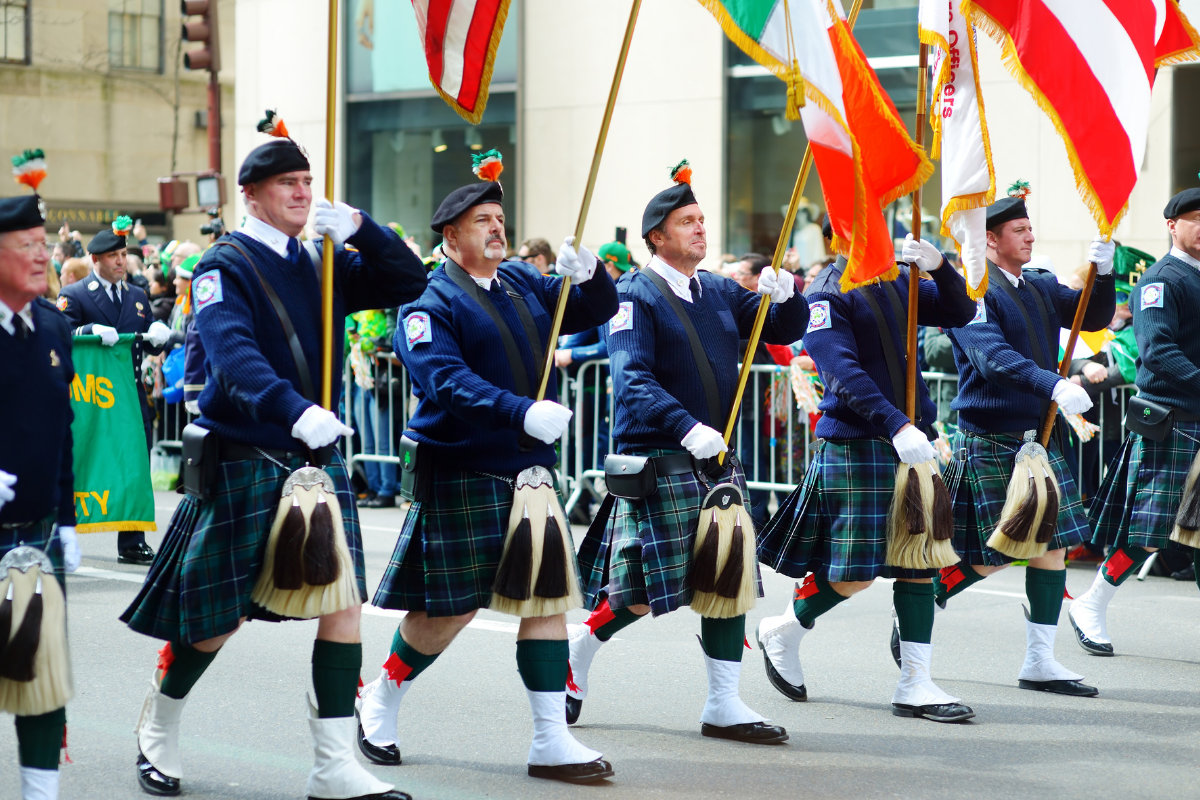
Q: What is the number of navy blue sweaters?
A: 7